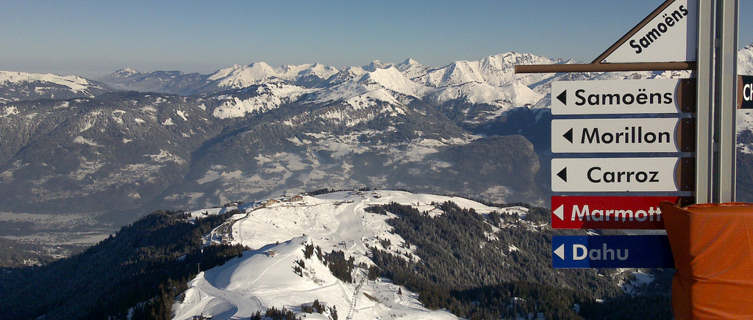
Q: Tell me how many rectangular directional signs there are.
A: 5